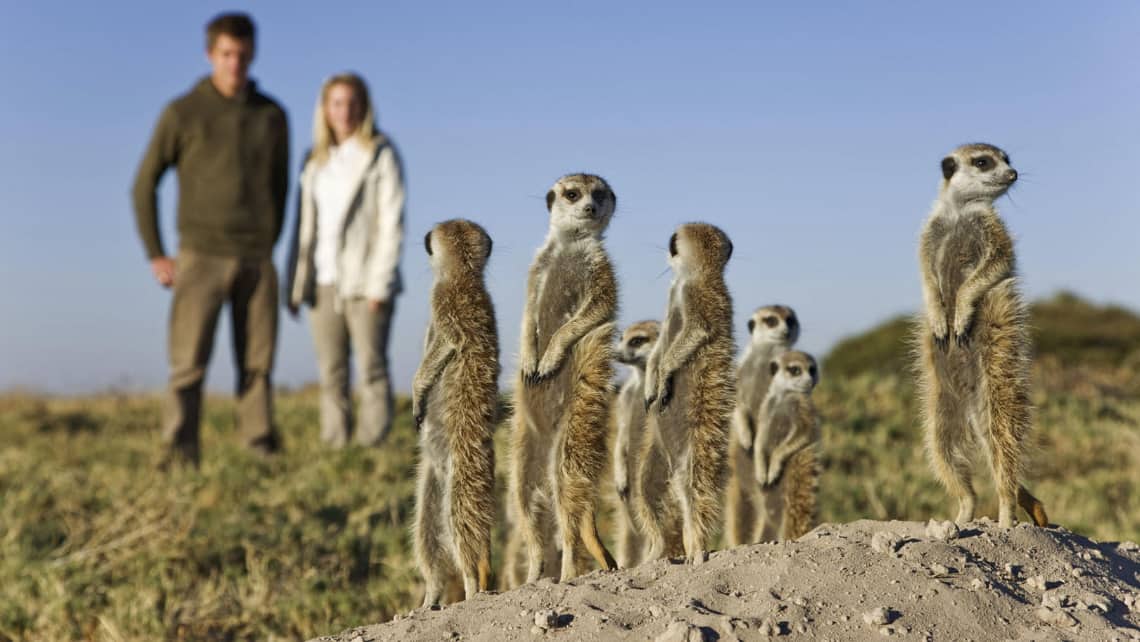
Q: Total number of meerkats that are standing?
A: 7